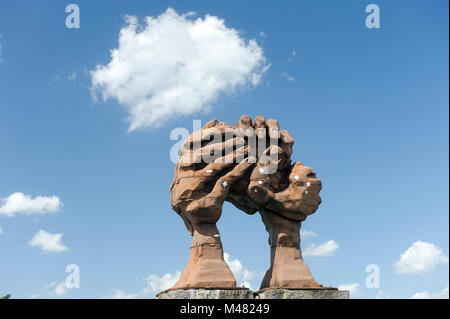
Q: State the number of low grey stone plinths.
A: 2